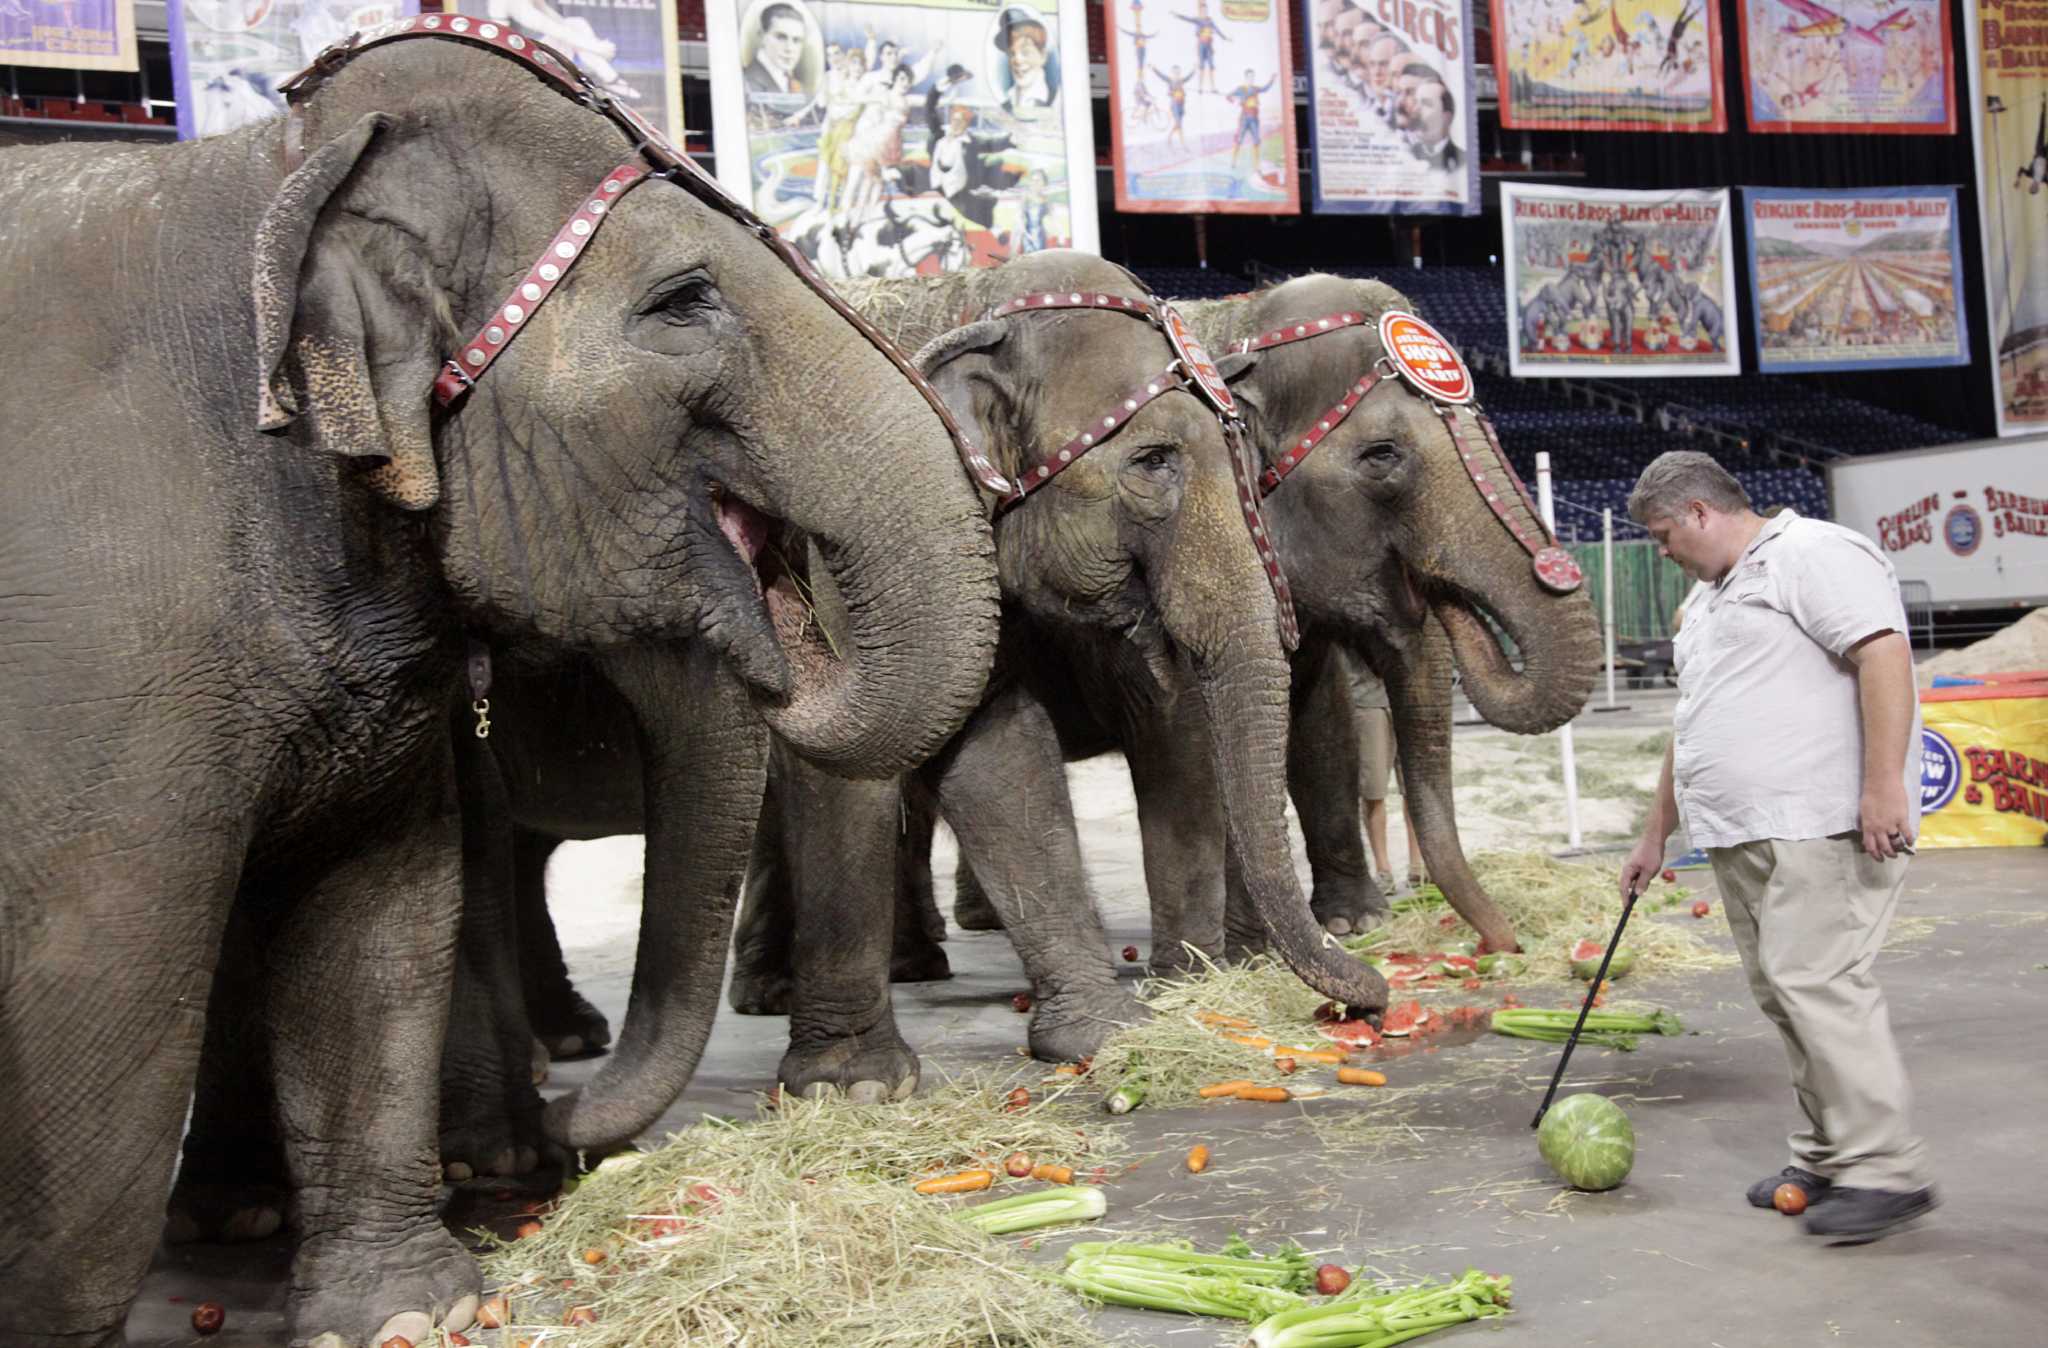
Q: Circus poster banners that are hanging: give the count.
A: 11